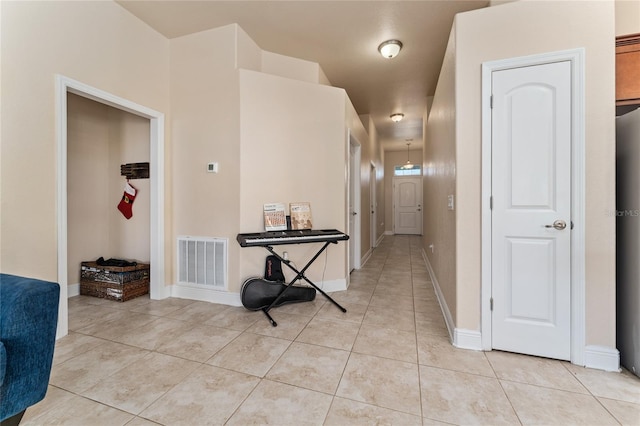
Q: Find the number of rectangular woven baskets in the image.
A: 1